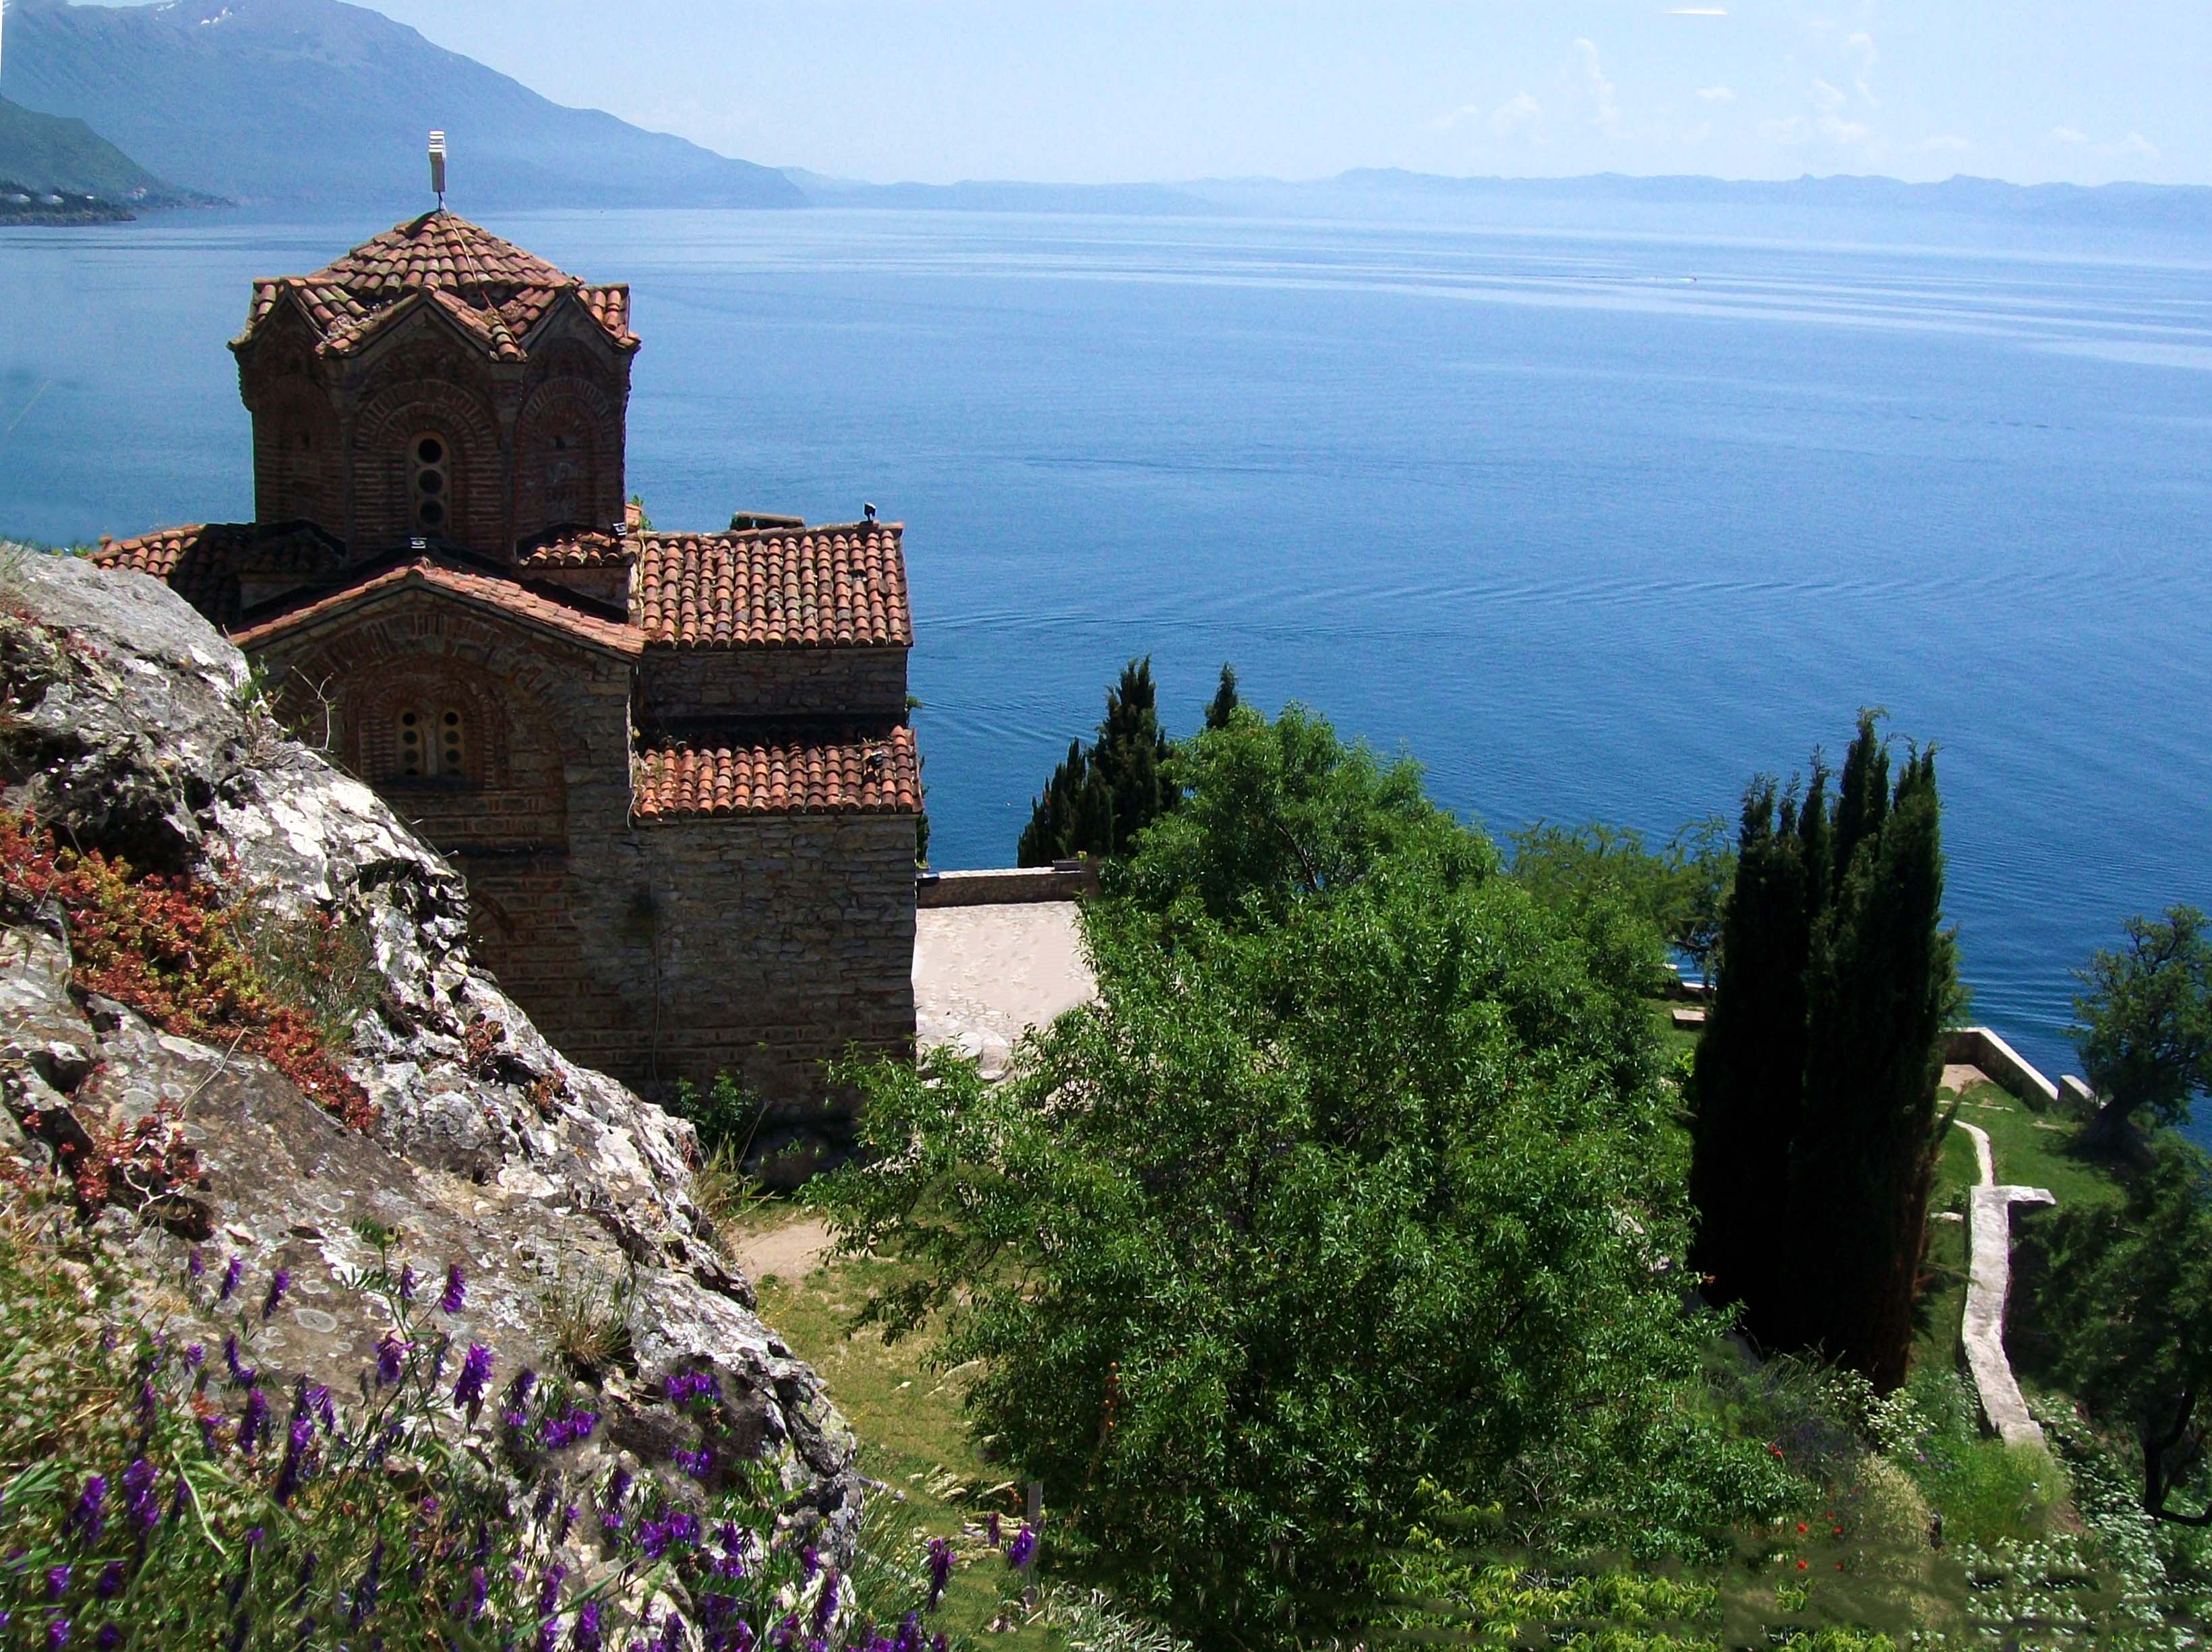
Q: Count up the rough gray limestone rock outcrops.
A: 1